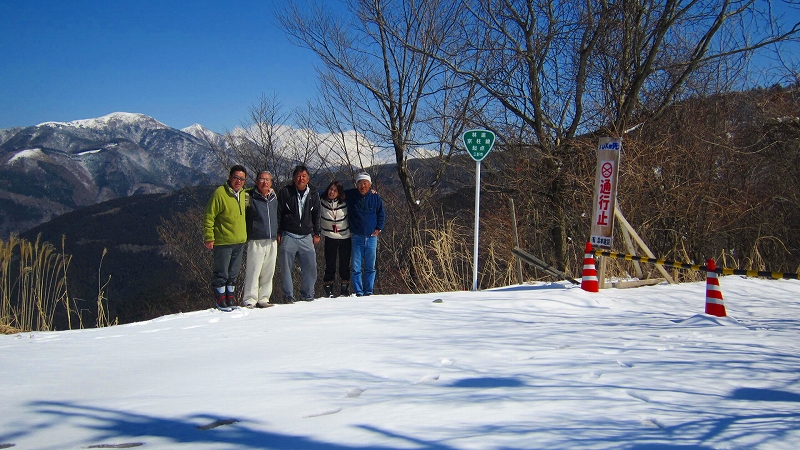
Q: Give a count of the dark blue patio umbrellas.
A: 0